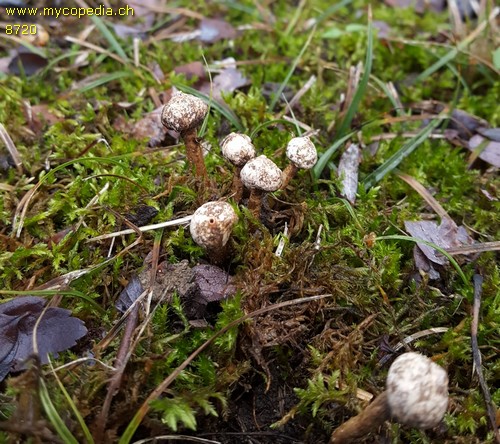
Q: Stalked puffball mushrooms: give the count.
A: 6